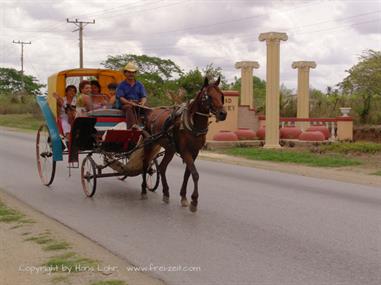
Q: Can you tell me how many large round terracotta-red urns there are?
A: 6